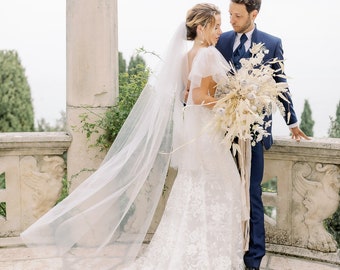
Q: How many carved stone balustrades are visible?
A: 2